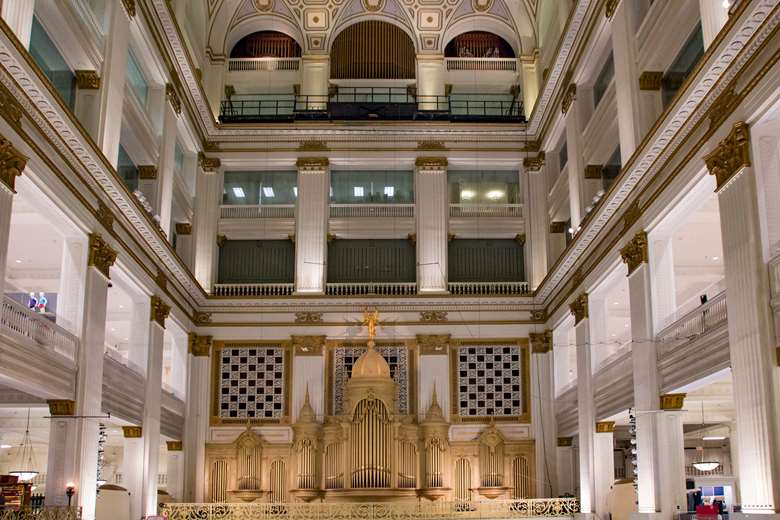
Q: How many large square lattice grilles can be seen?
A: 3